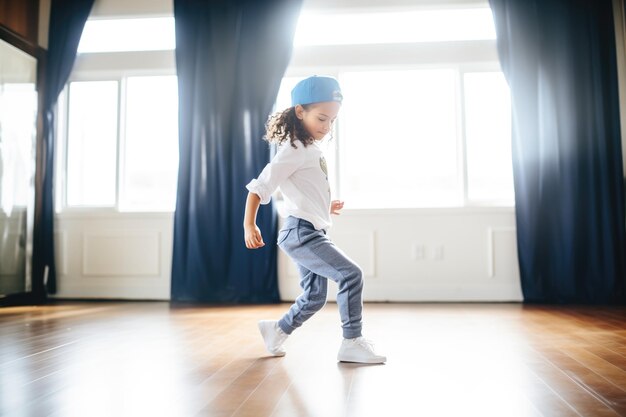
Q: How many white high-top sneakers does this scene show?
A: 2